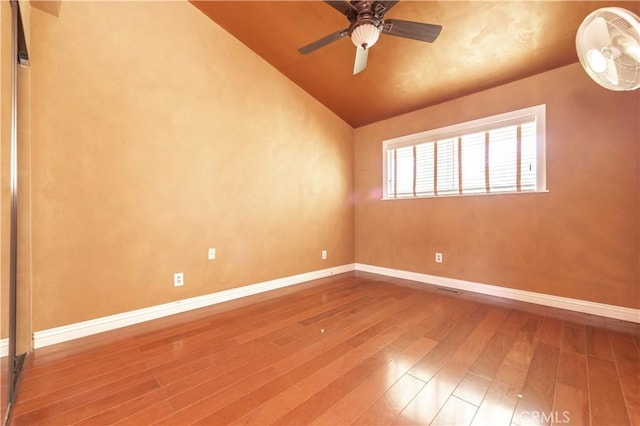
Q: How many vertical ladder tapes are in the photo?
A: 6